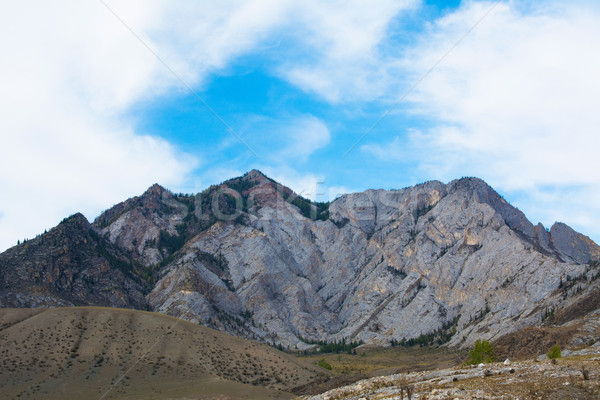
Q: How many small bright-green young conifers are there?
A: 2